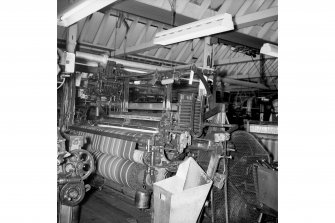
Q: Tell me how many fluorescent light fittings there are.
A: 3